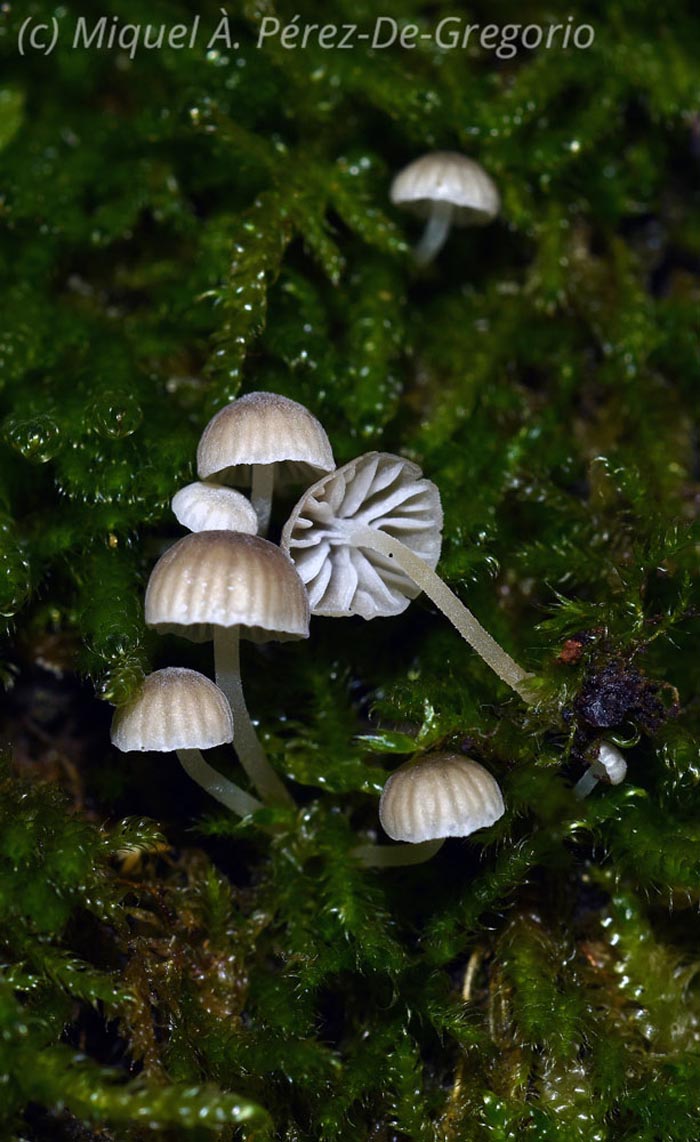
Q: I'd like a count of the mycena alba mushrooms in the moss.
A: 8